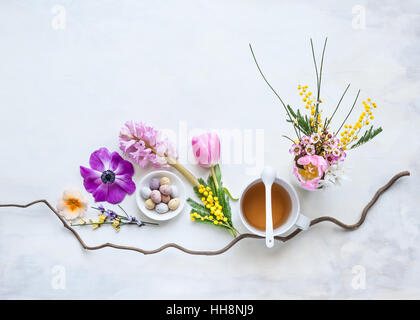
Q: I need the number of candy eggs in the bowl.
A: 10